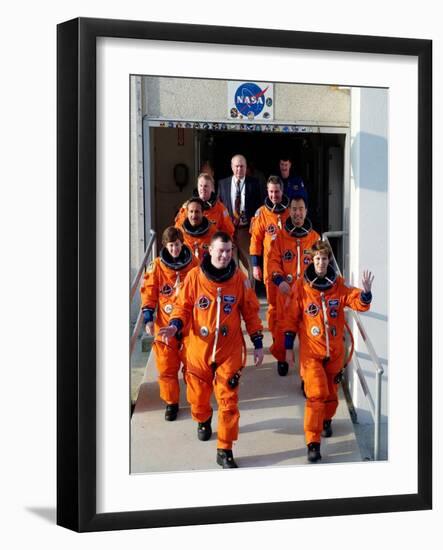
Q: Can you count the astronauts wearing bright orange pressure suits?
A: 7